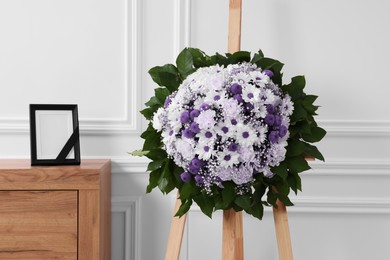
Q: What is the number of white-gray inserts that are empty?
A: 1